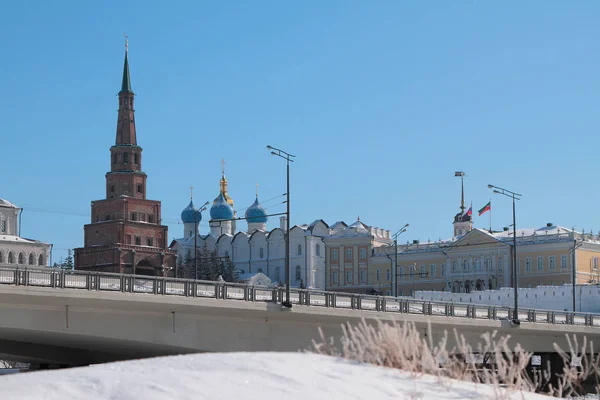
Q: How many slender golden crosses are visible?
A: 3